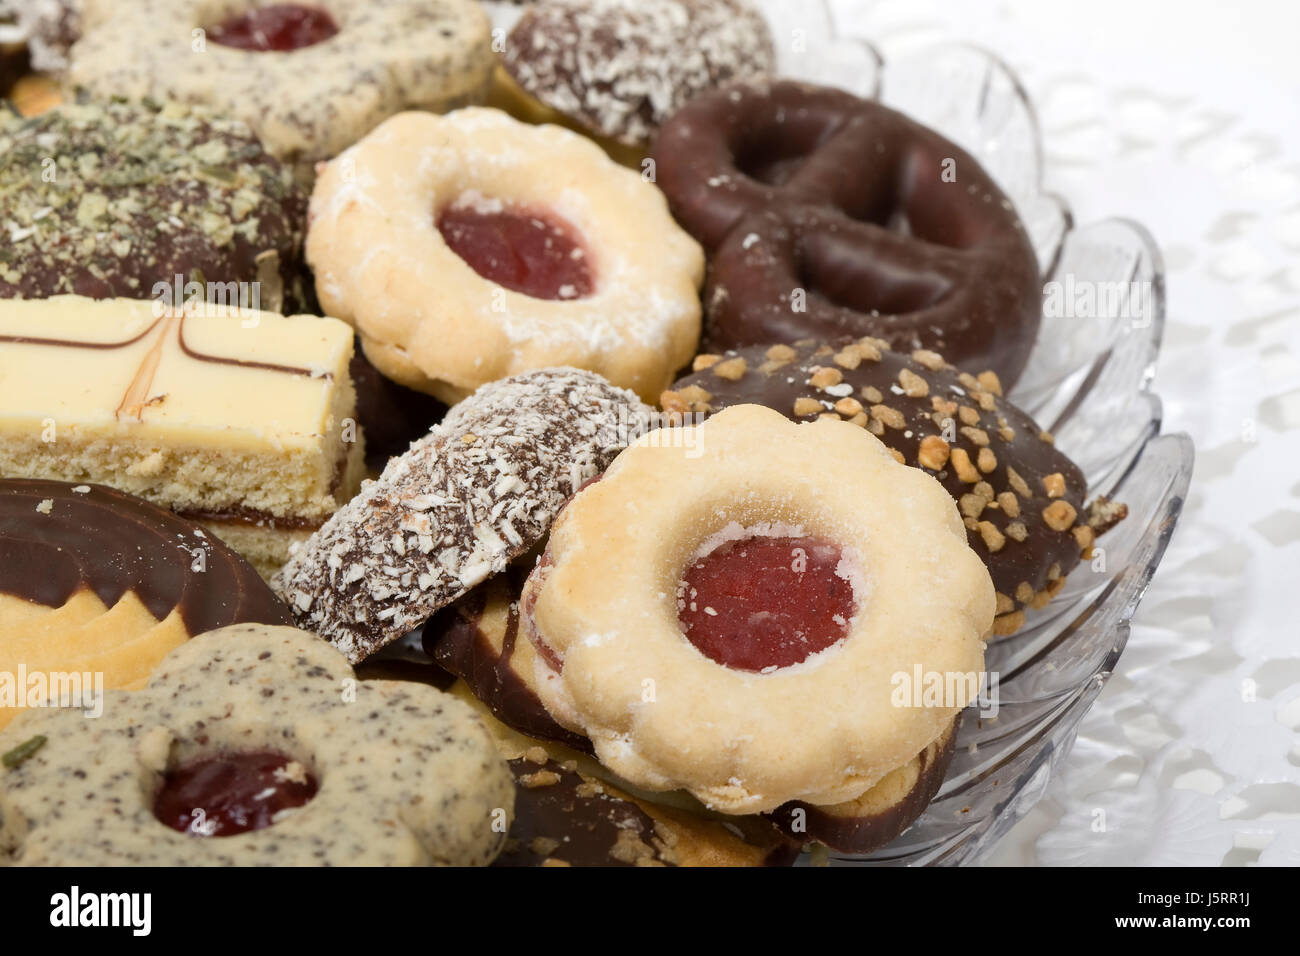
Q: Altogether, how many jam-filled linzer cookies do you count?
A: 4